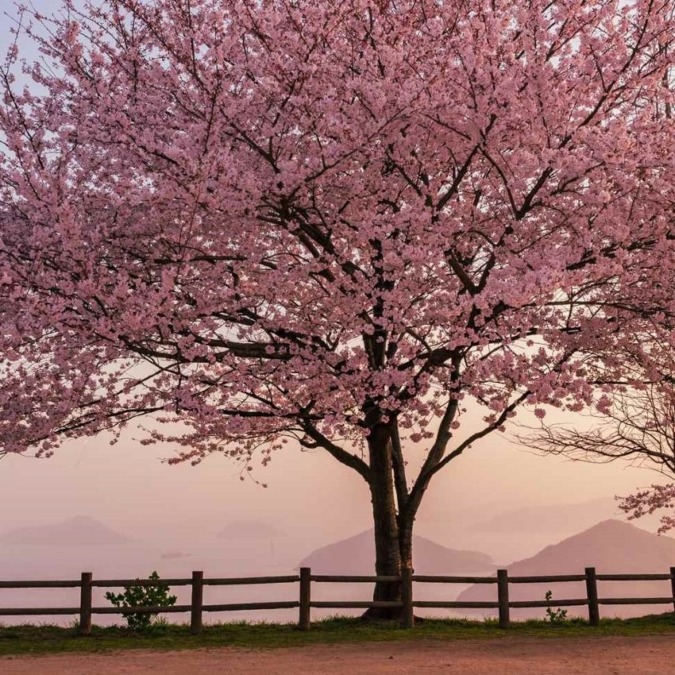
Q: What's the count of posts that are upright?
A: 7